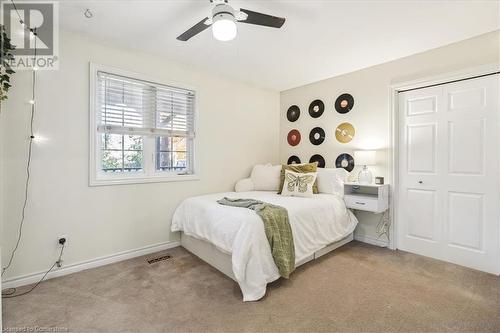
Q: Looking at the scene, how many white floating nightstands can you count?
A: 1